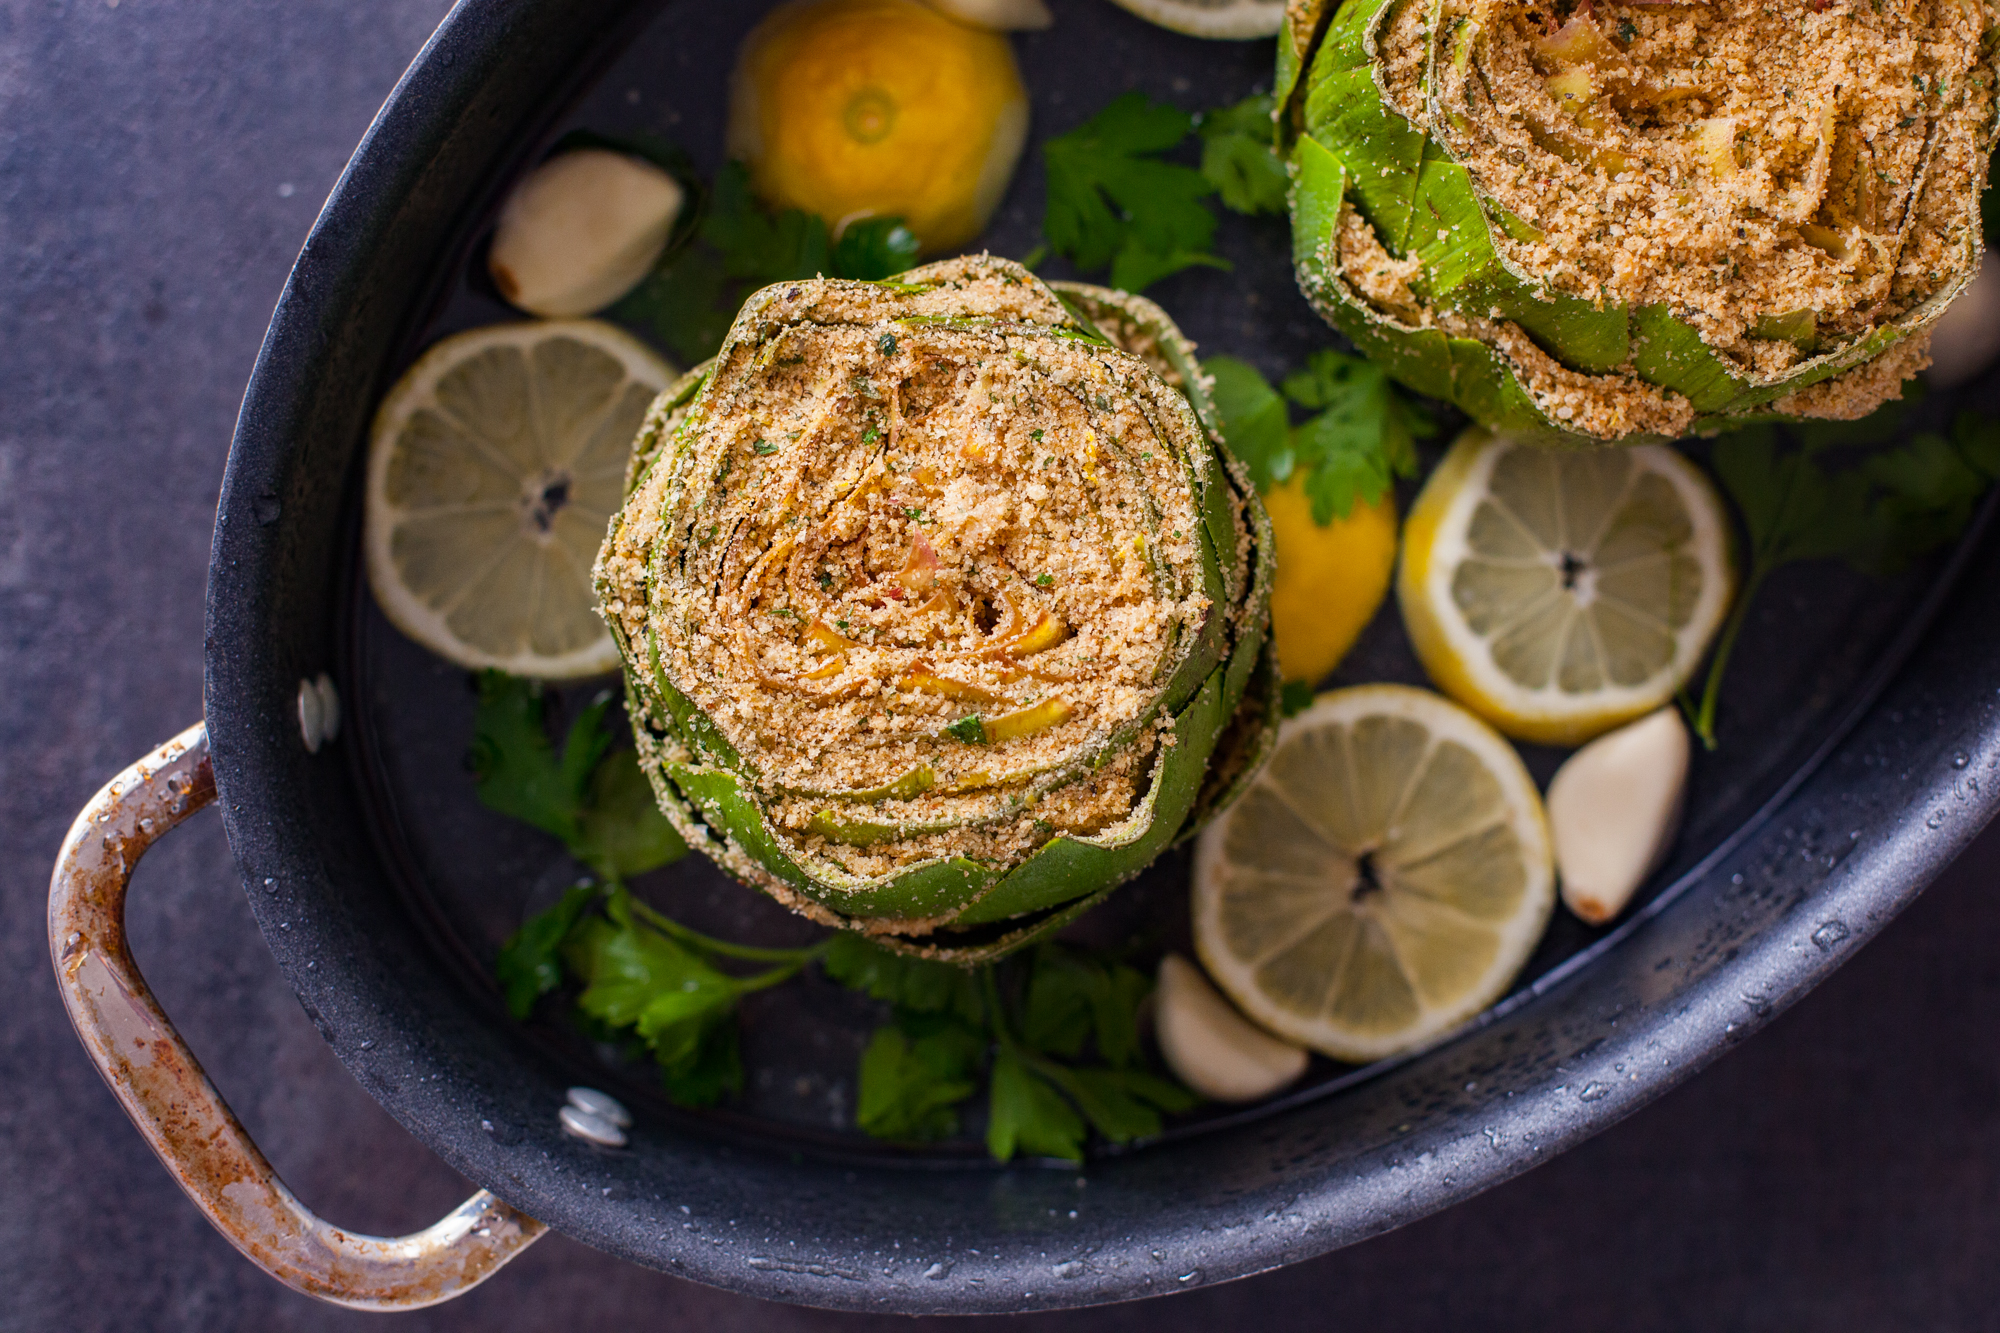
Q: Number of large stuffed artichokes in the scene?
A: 2